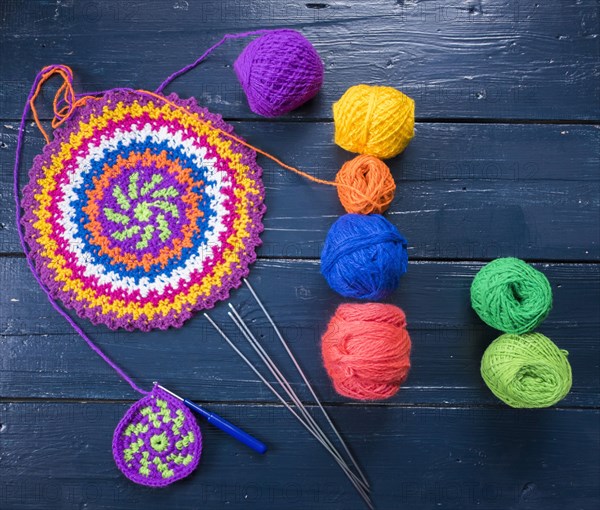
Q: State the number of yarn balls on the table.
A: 7